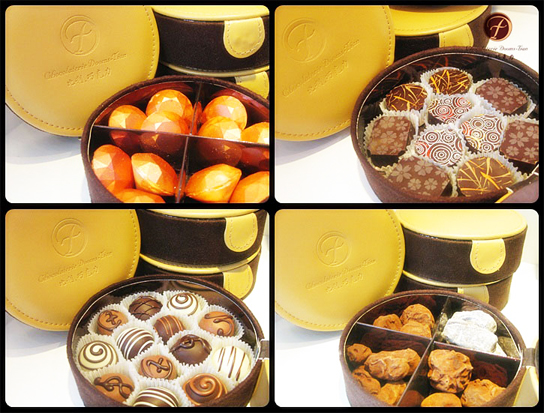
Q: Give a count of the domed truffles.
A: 13